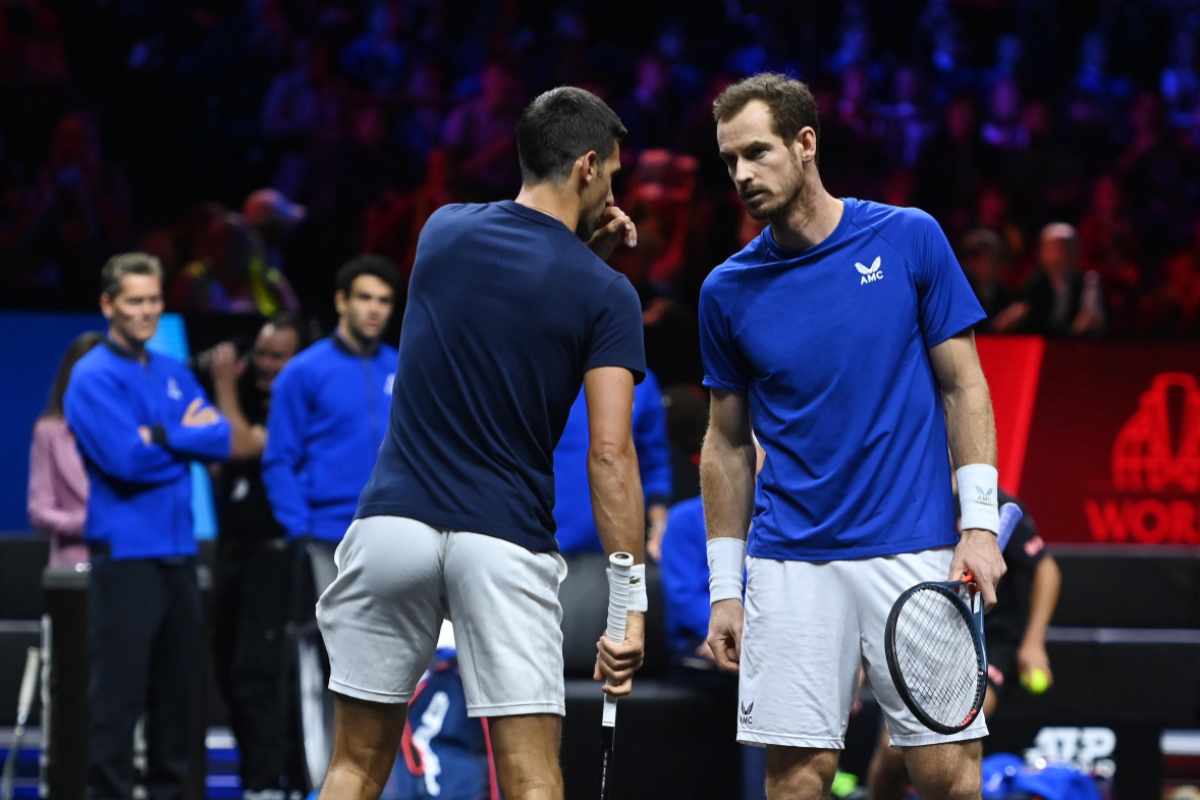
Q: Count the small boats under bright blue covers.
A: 0